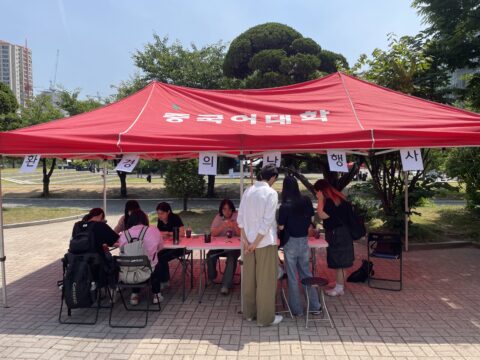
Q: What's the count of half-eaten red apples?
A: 0